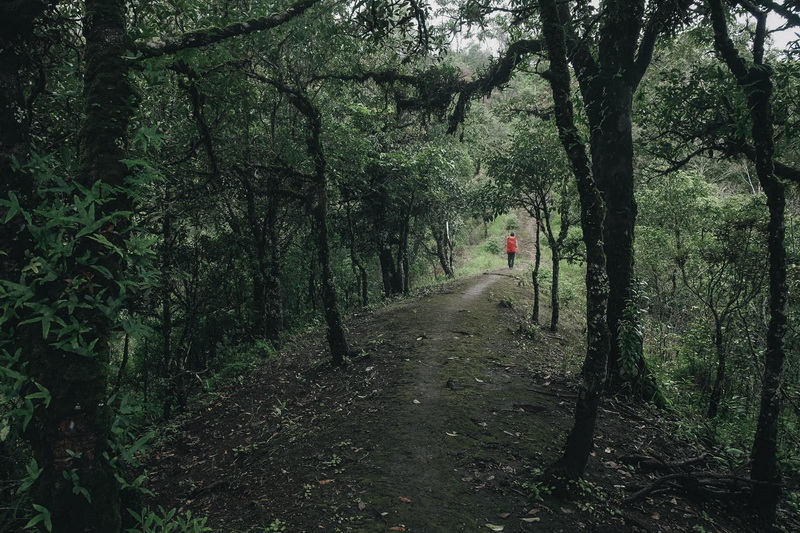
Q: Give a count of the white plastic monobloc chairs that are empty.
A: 0